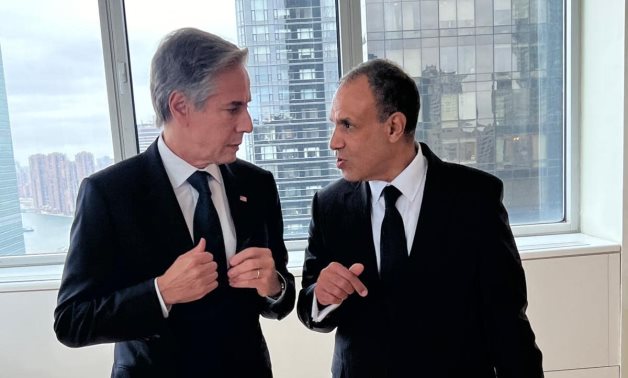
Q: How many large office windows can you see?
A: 3